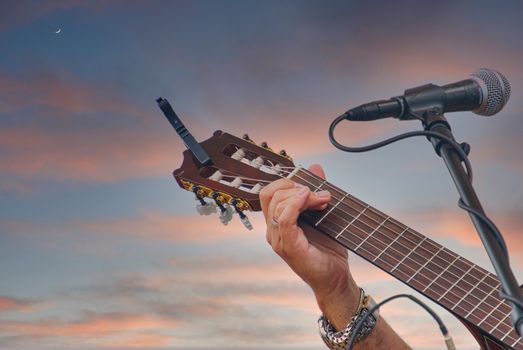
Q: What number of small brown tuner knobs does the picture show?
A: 3